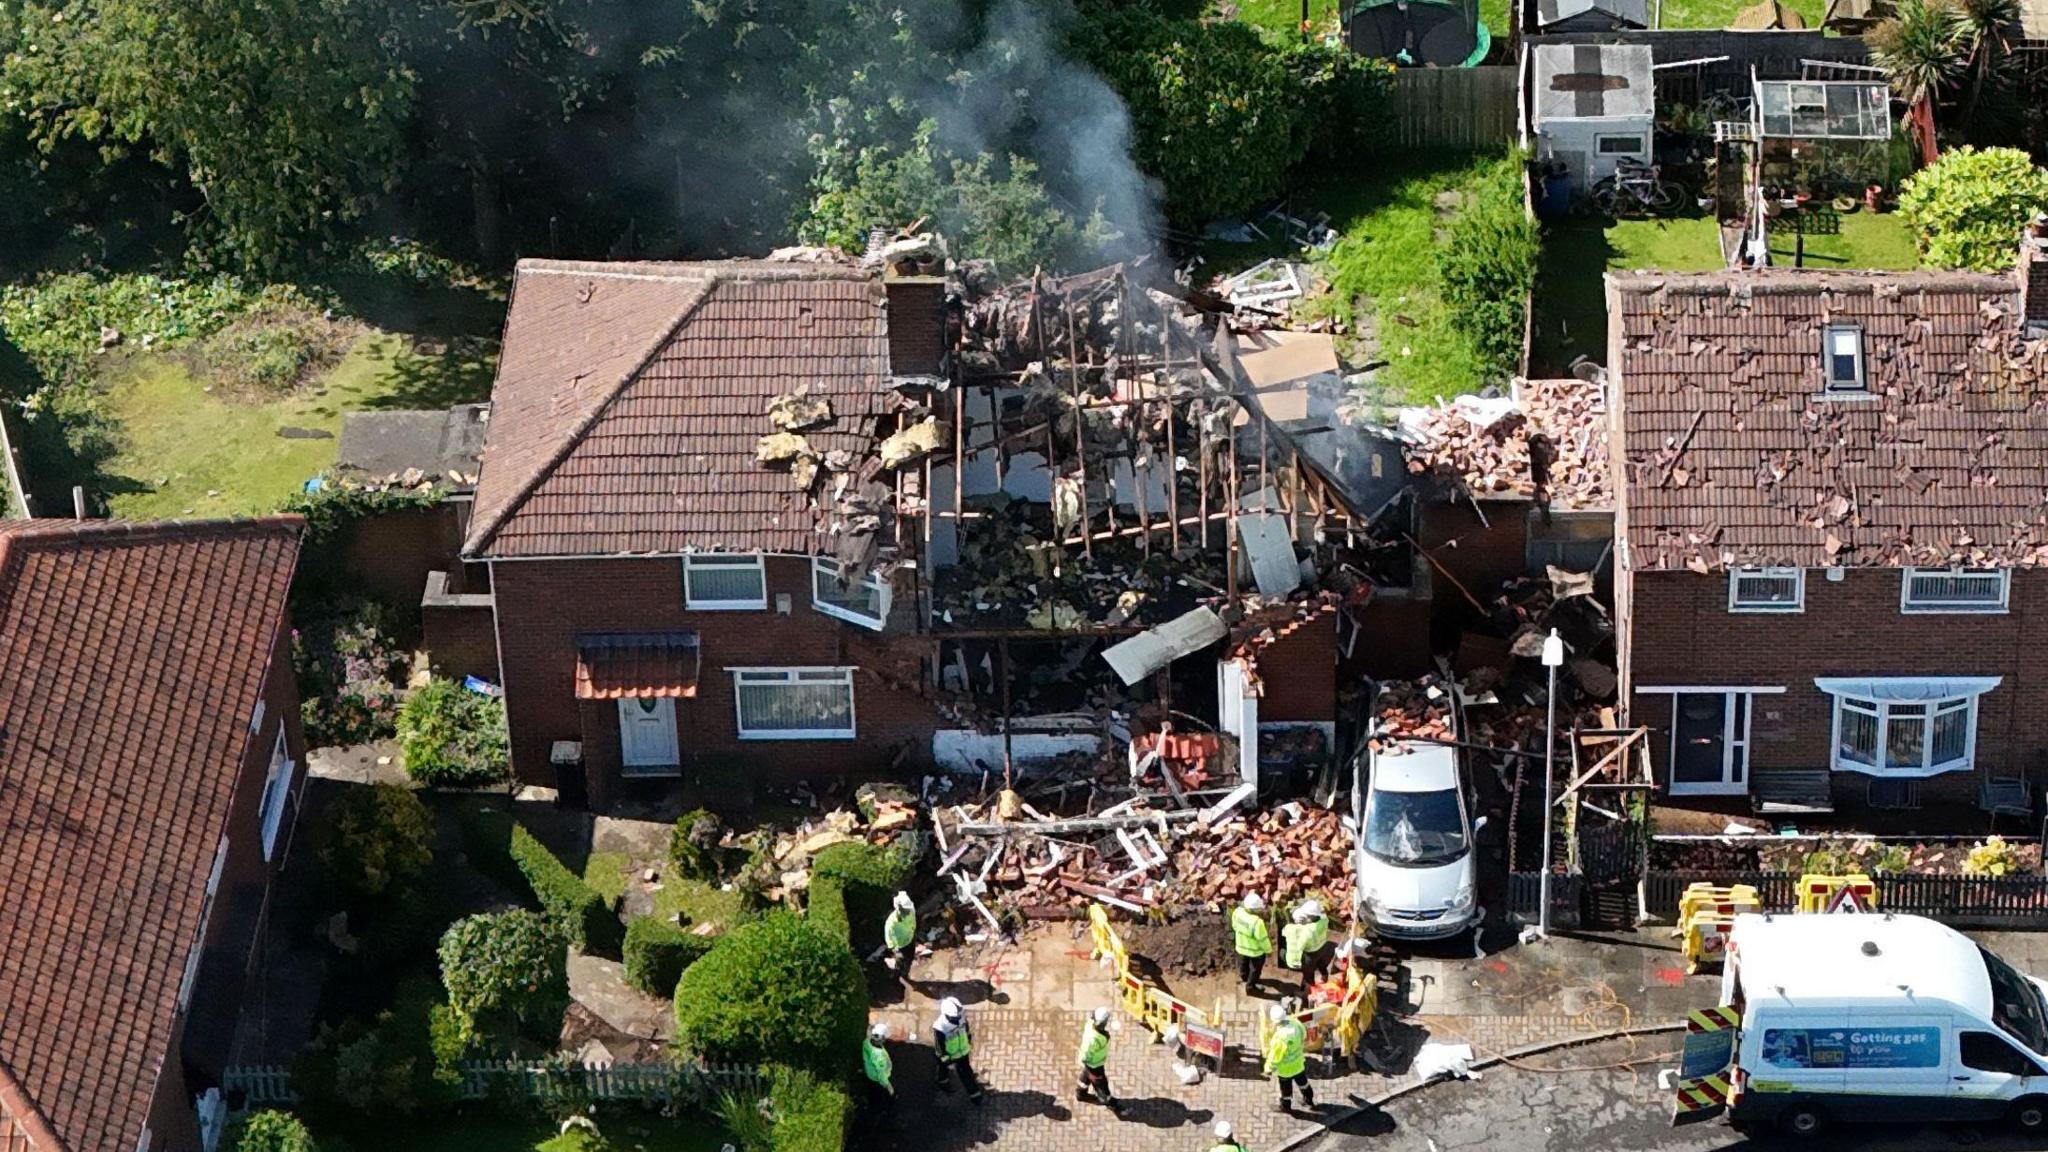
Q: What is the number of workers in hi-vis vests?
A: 8